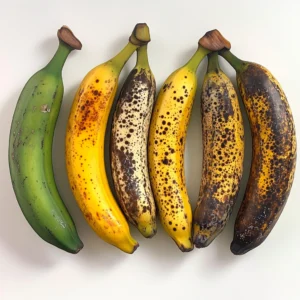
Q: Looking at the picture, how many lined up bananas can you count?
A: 6